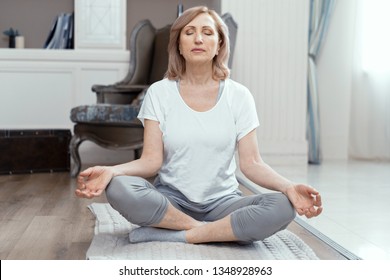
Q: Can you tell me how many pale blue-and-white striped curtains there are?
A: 1